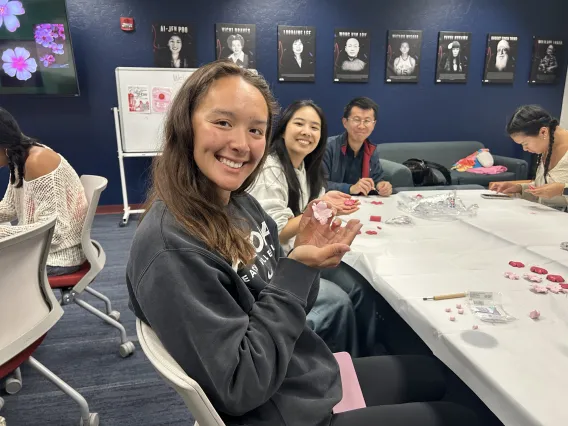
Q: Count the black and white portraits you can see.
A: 8